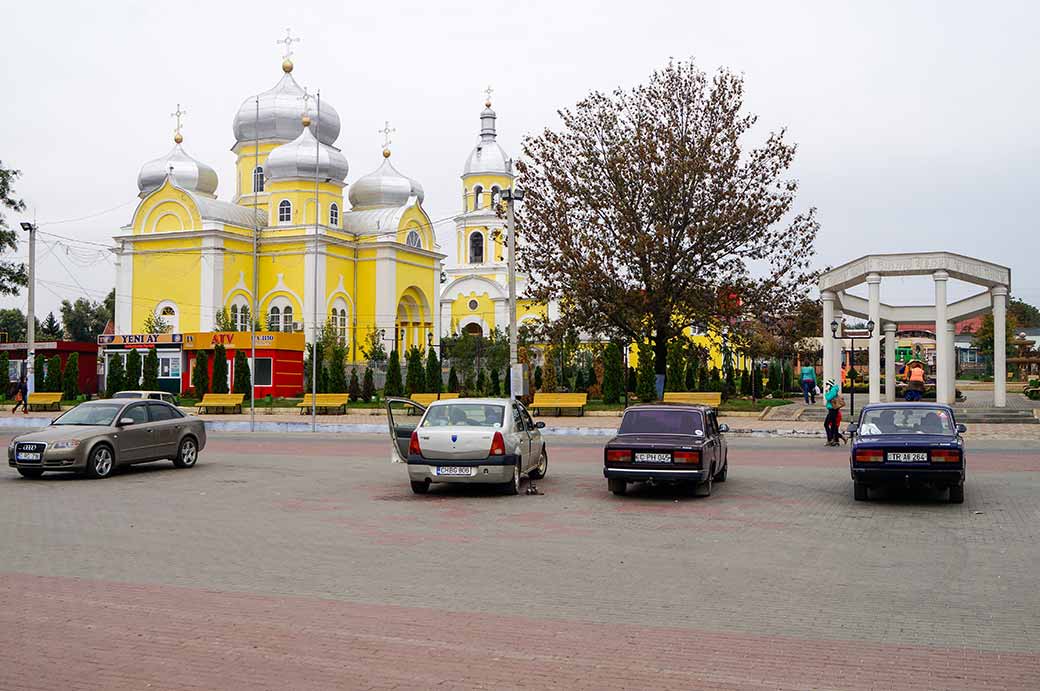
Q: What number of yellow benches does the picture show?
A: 6